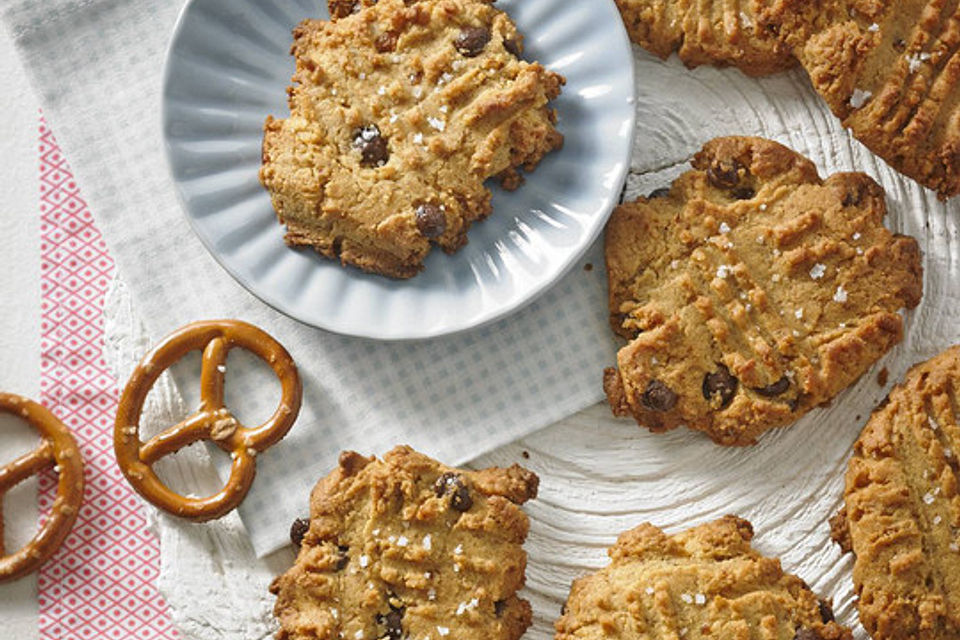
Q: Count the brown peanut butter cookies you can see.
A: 7